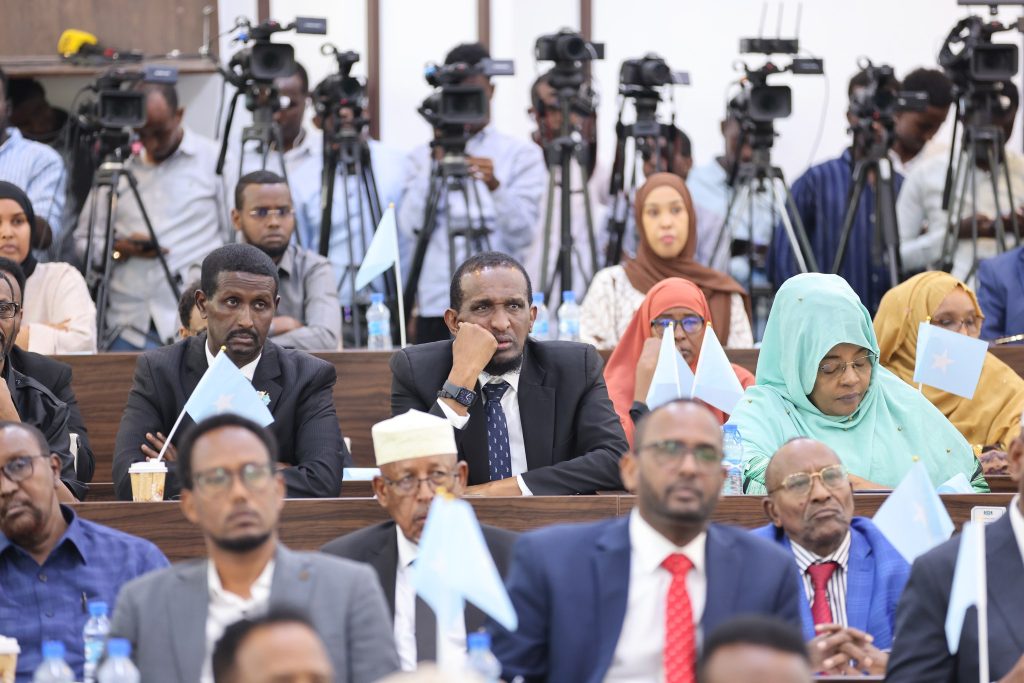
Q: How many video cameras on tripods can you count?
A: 9